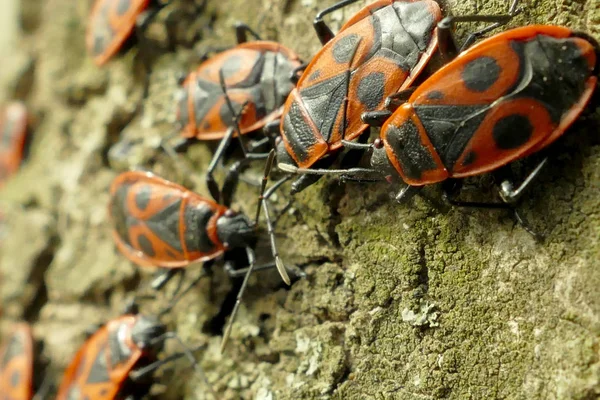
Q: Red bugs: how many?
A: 8